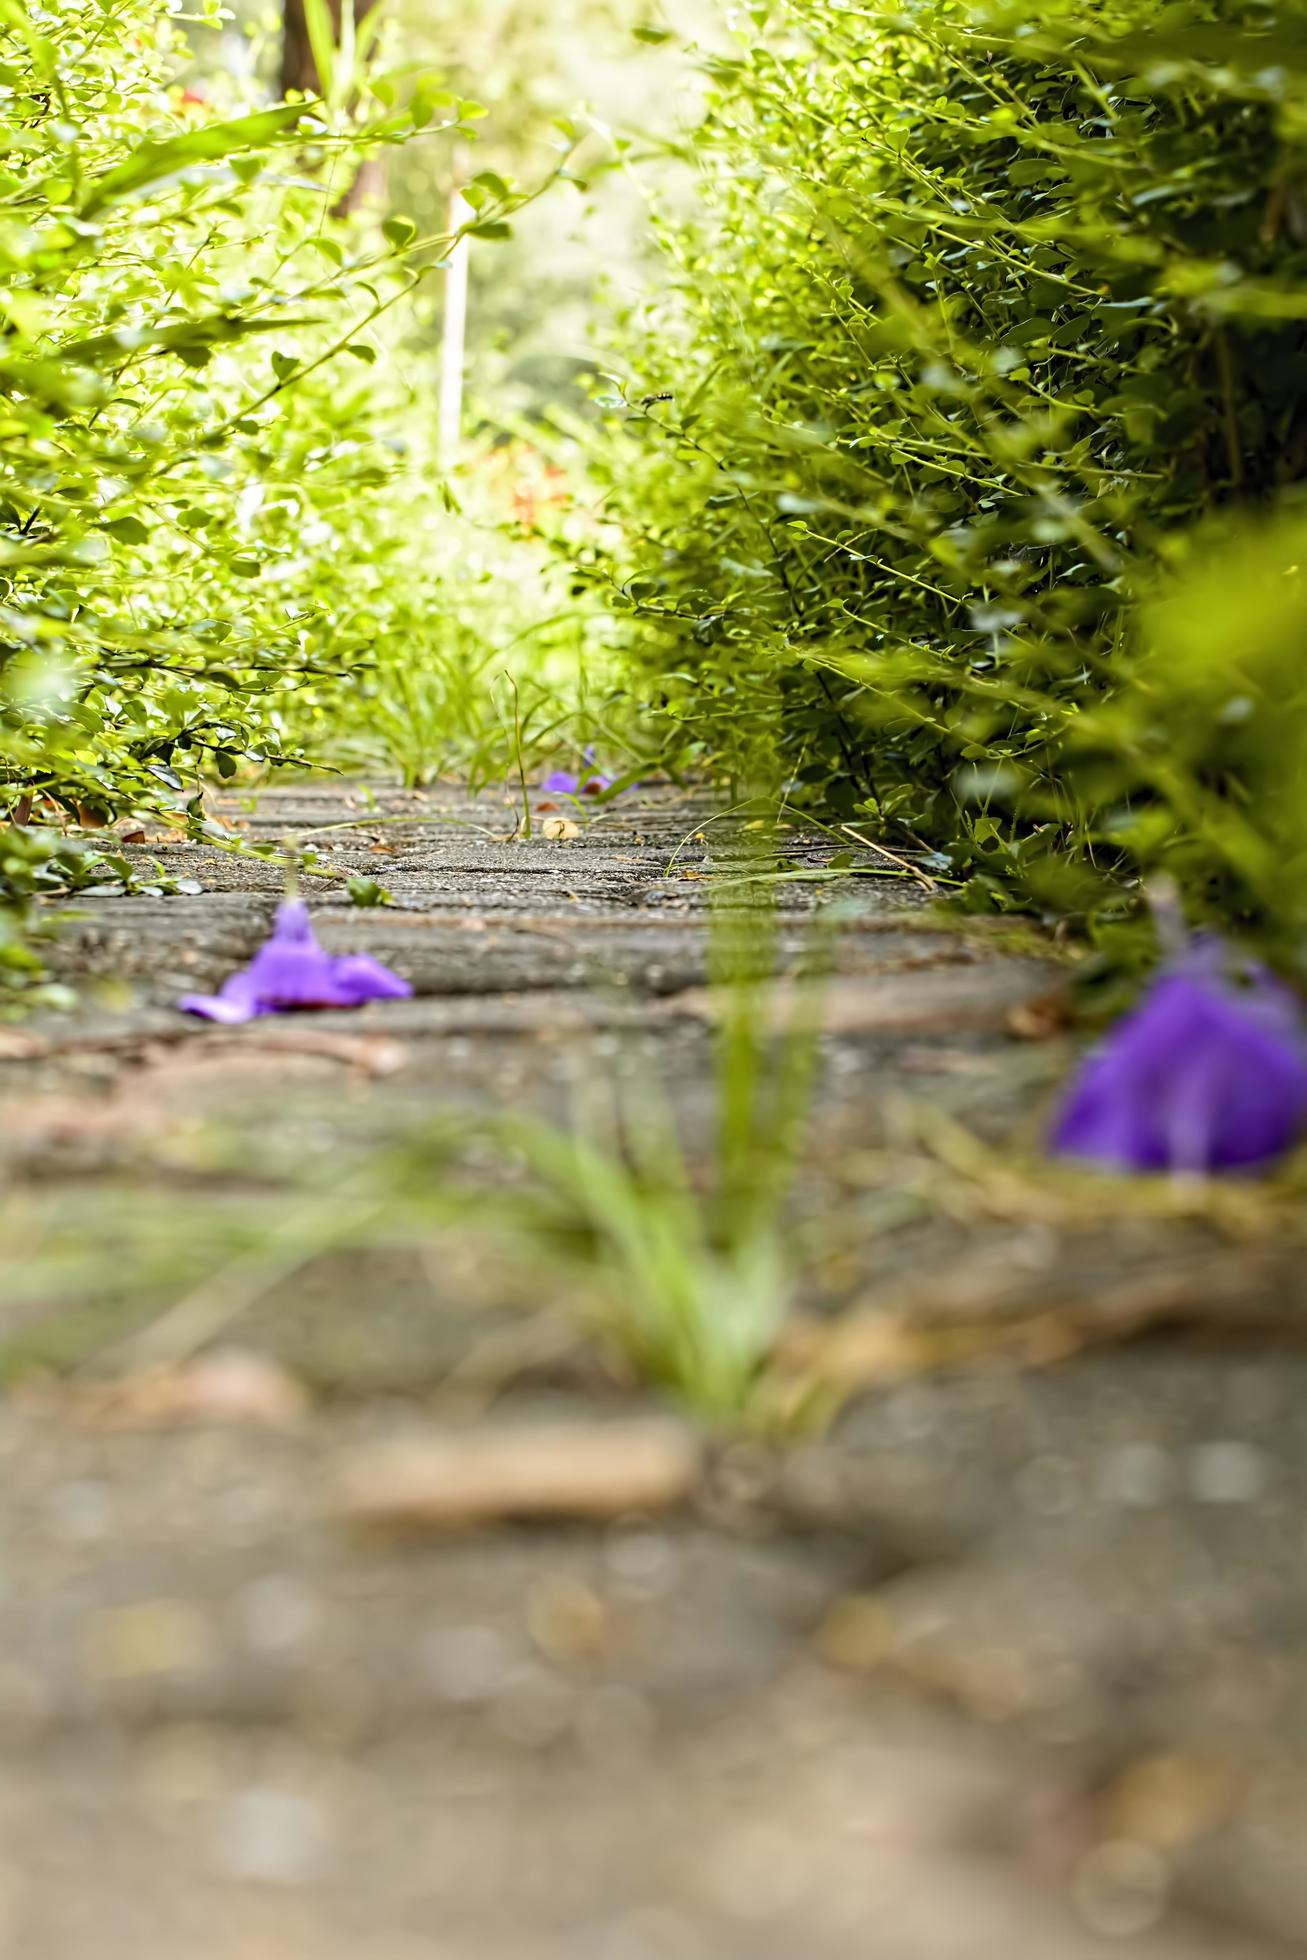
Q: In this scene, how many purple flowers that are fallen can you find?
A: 3